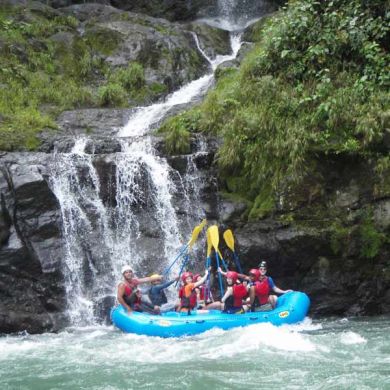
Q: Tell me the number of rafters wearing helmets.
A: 7